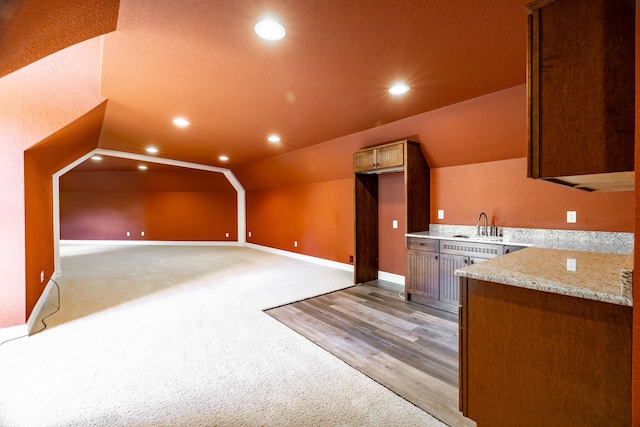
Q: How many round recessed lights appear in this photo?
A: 8